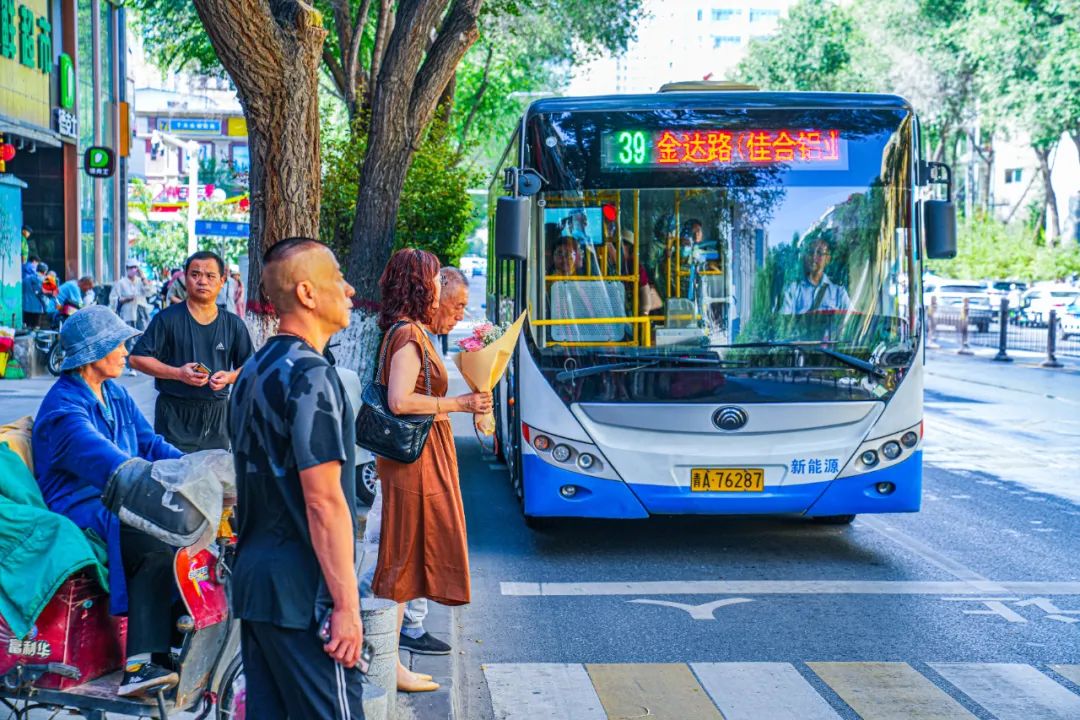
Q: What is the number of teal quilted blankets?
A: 1